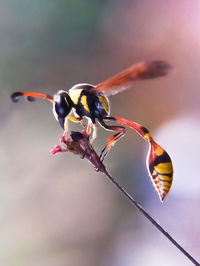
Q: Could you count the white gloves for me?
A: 0